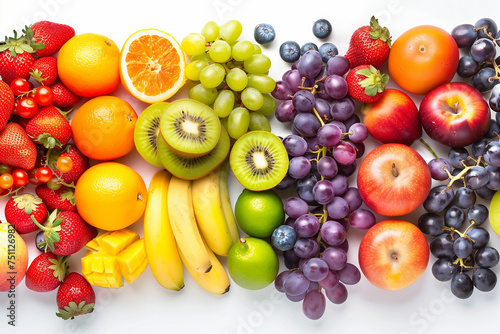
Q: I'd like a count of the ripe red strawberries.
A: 15